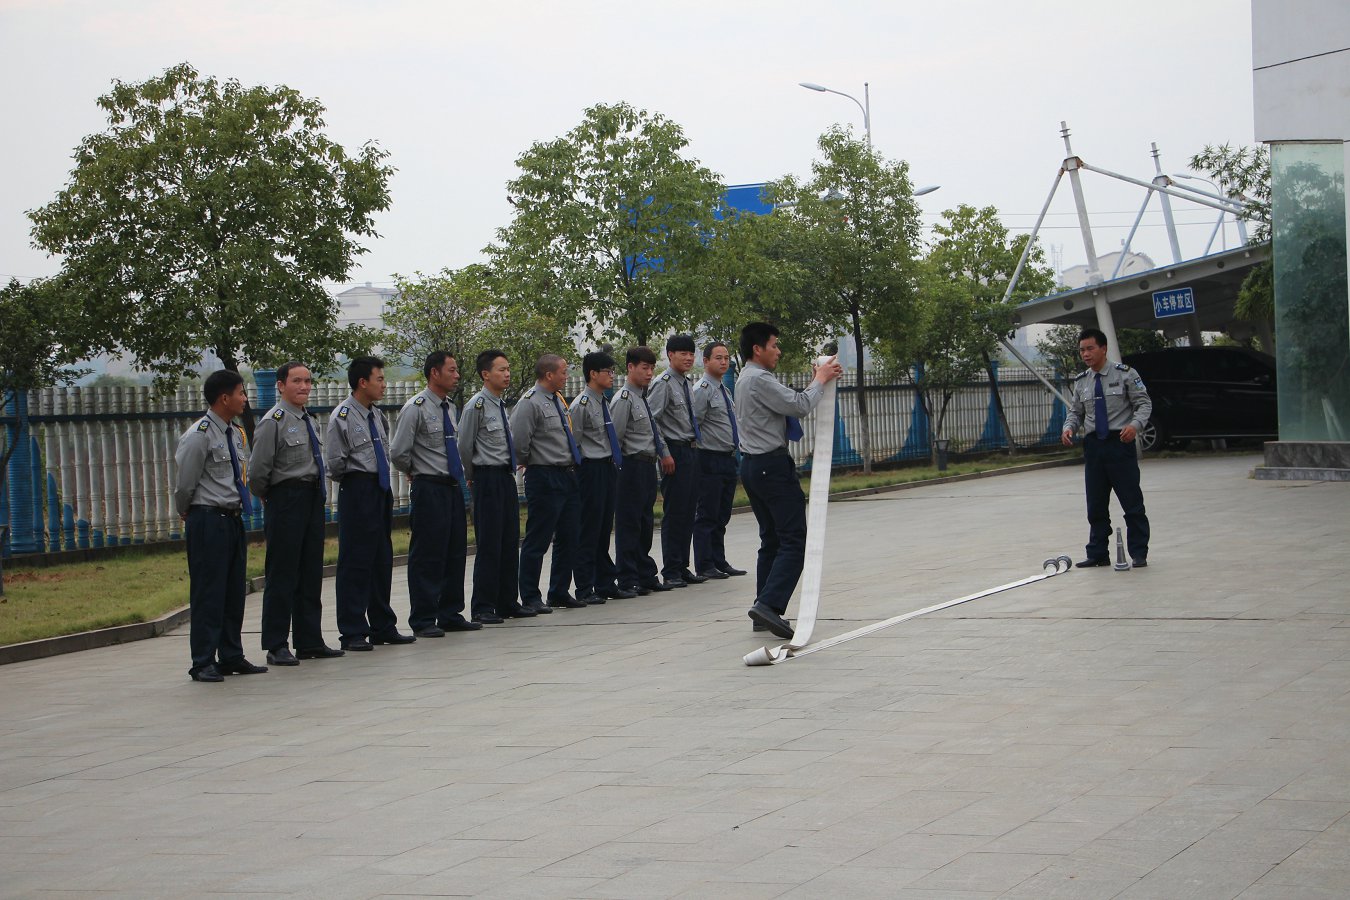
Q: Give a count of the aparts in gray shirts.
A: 12